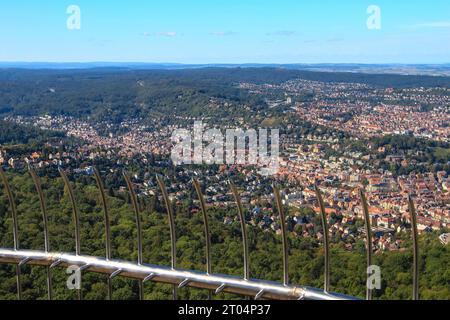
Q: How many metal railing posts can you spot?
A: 12